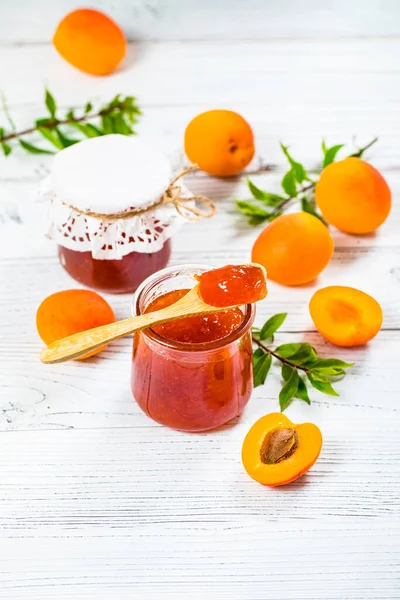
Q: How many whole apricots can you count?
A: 5